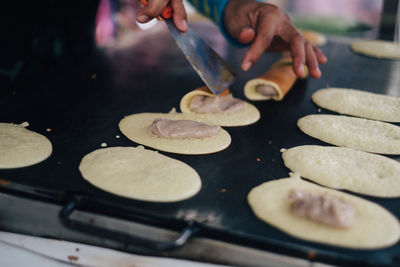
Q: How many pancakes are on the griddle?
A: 11